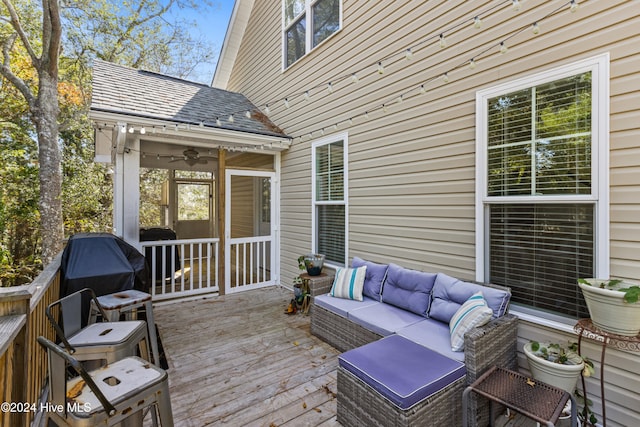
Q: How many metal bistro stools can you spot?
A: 3